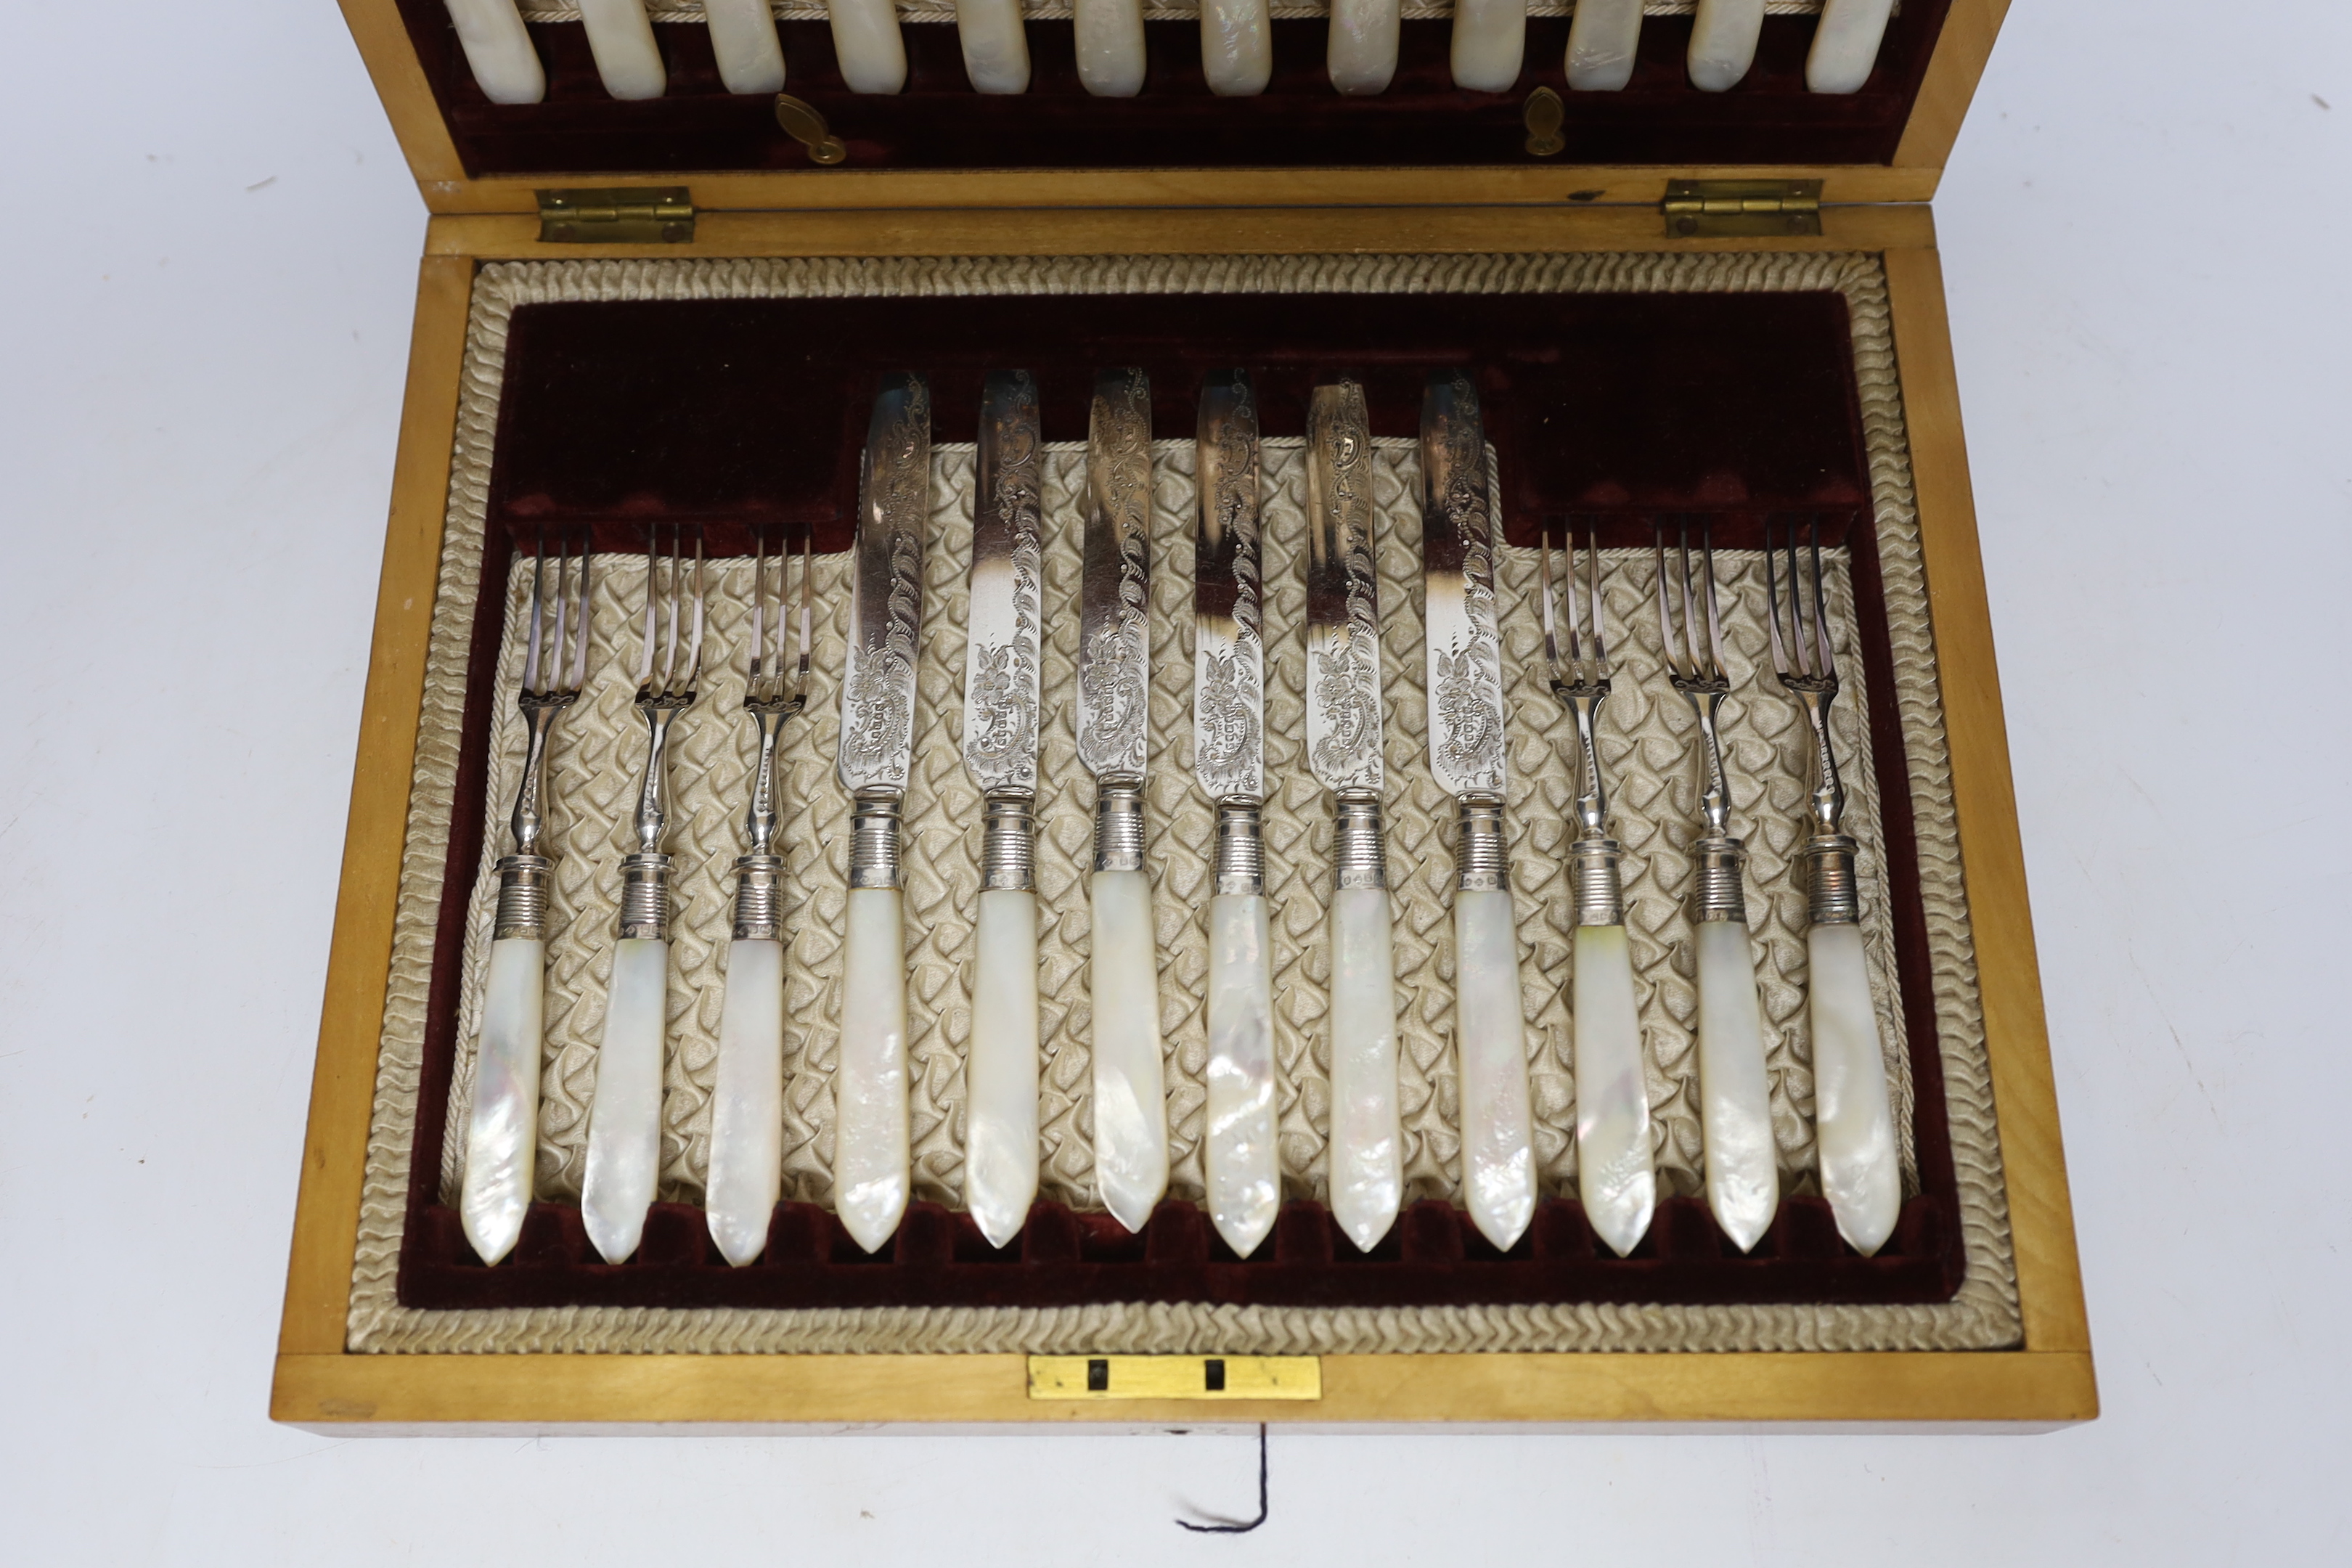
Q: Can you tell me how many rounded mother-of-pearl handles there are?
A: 12